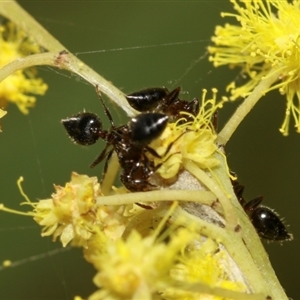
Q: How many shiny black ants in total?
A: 4